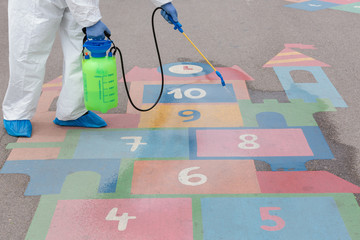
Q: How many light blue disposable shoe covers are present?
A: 2